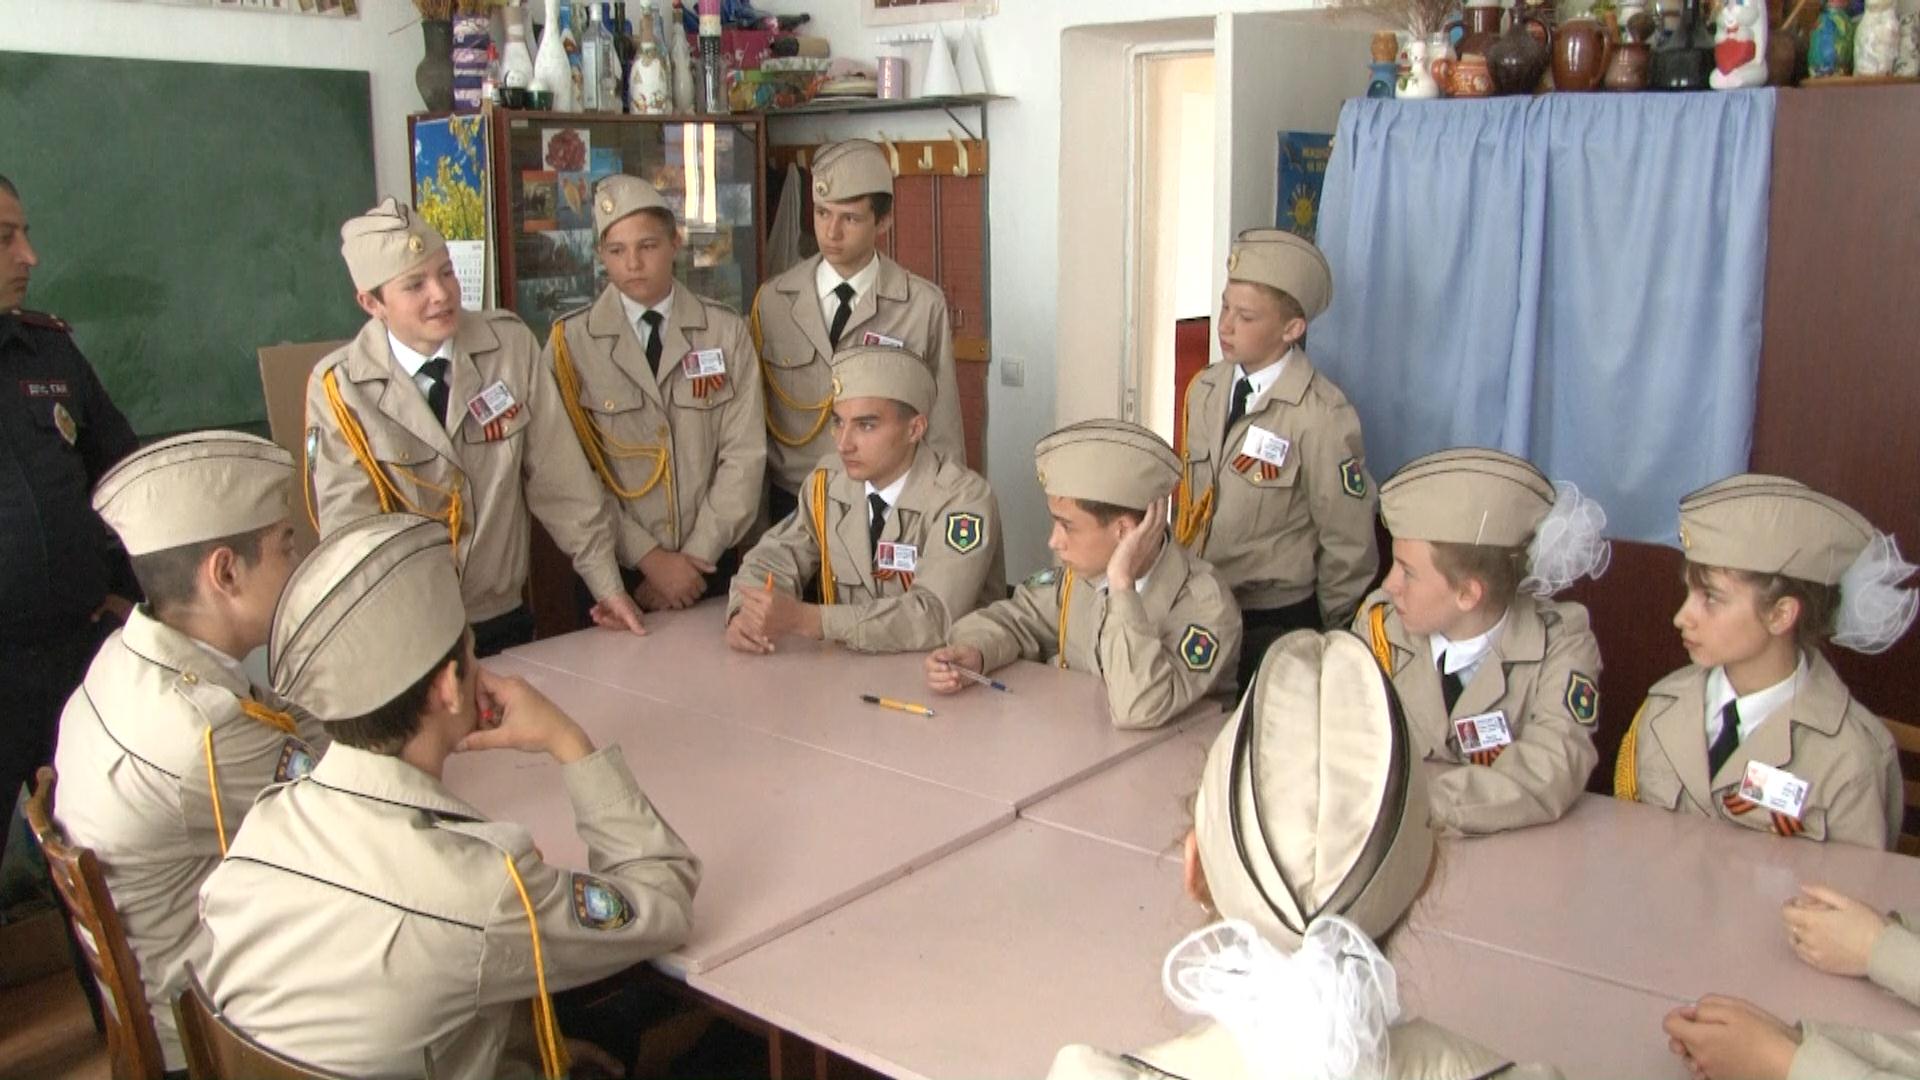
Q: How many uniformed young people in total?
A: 11